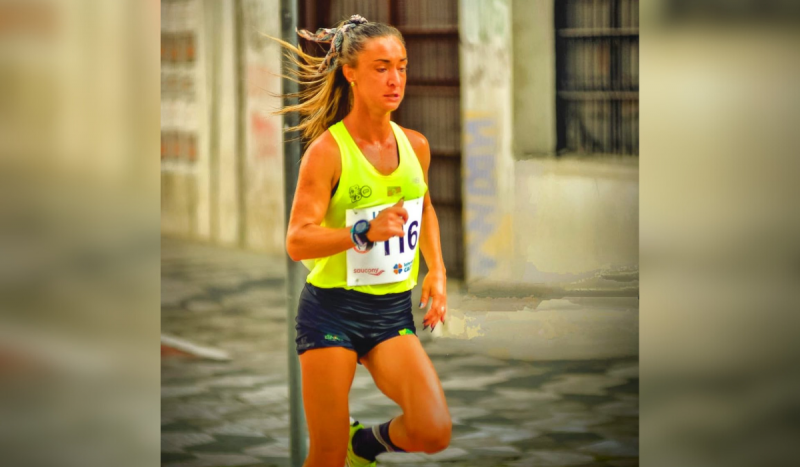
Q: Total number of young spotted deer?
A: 0